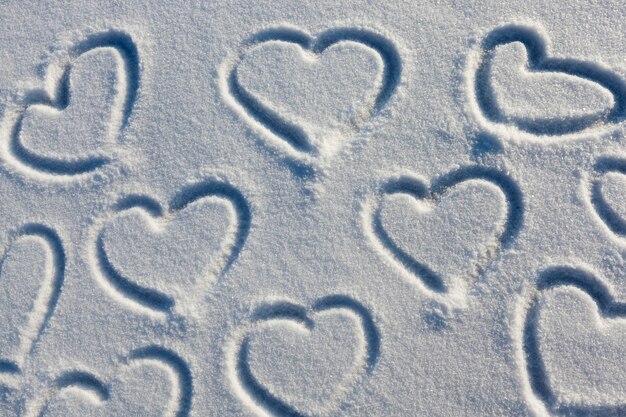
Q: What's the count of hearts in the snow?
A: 10